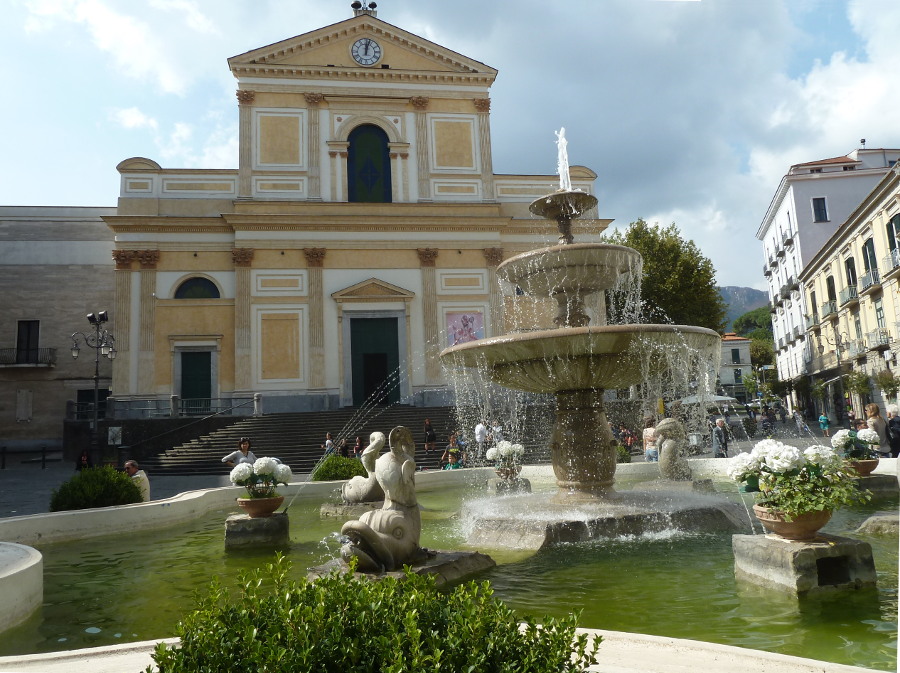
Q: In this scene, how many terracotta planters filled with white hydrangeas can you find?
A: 4